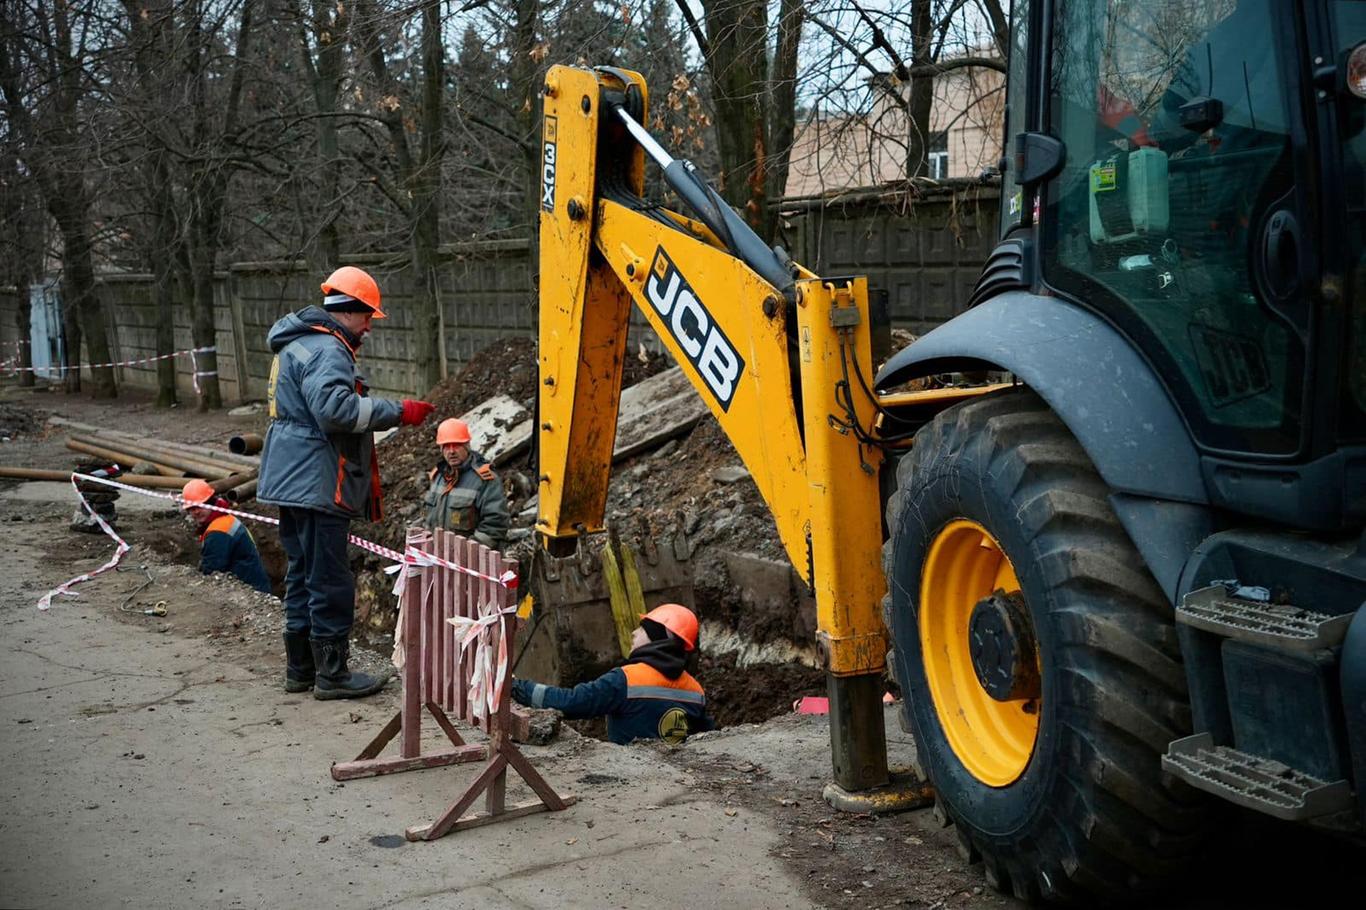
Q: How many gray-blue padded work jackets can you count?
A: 2